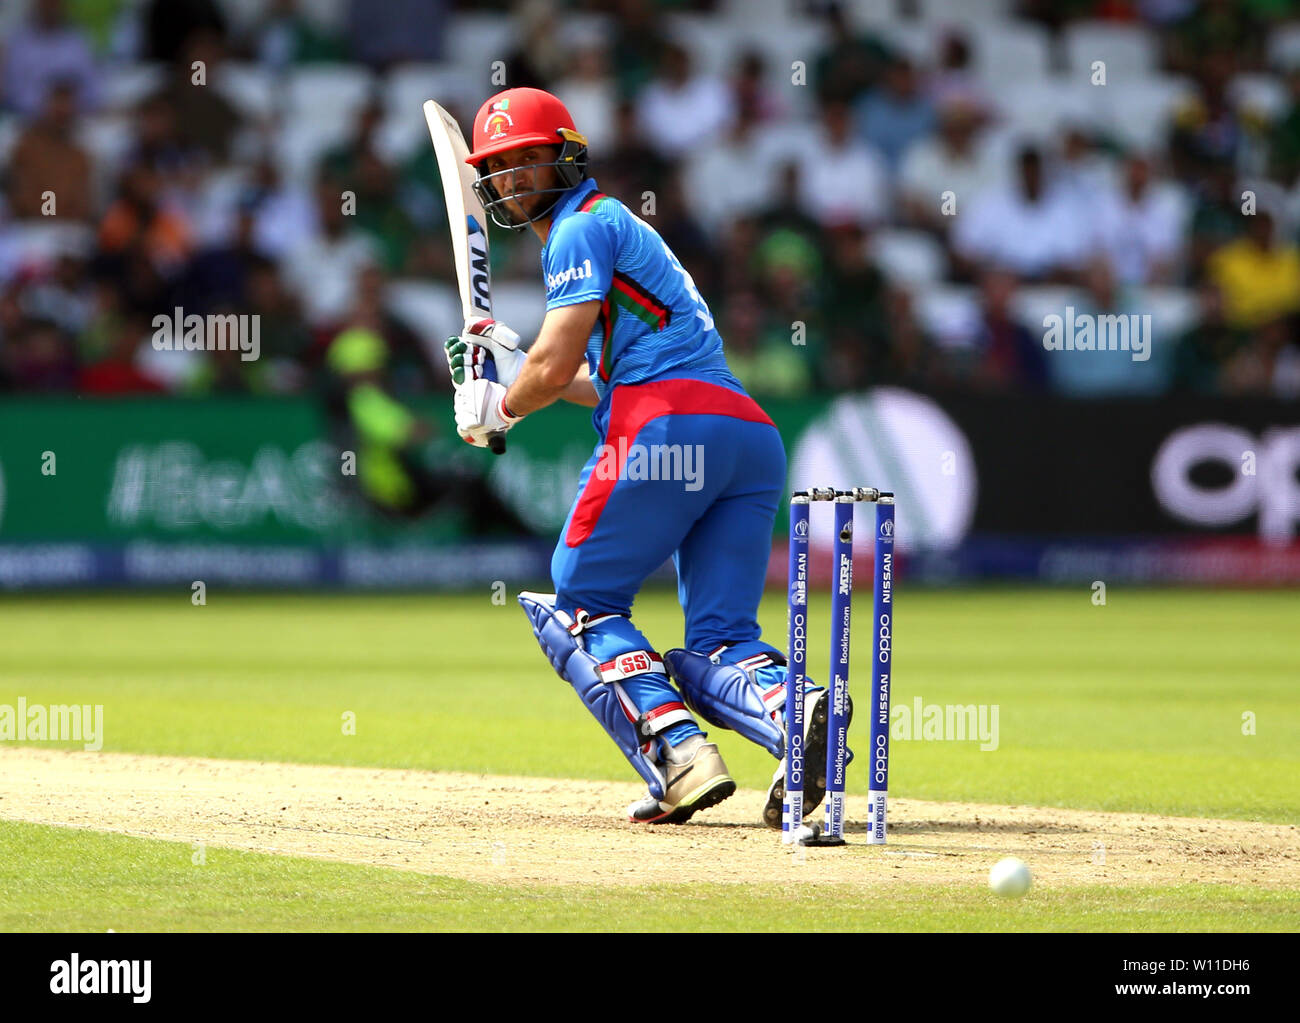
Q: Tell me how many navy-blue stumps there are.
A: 3